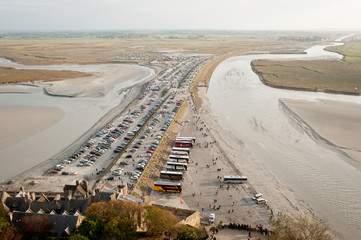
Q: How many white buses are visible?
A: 5